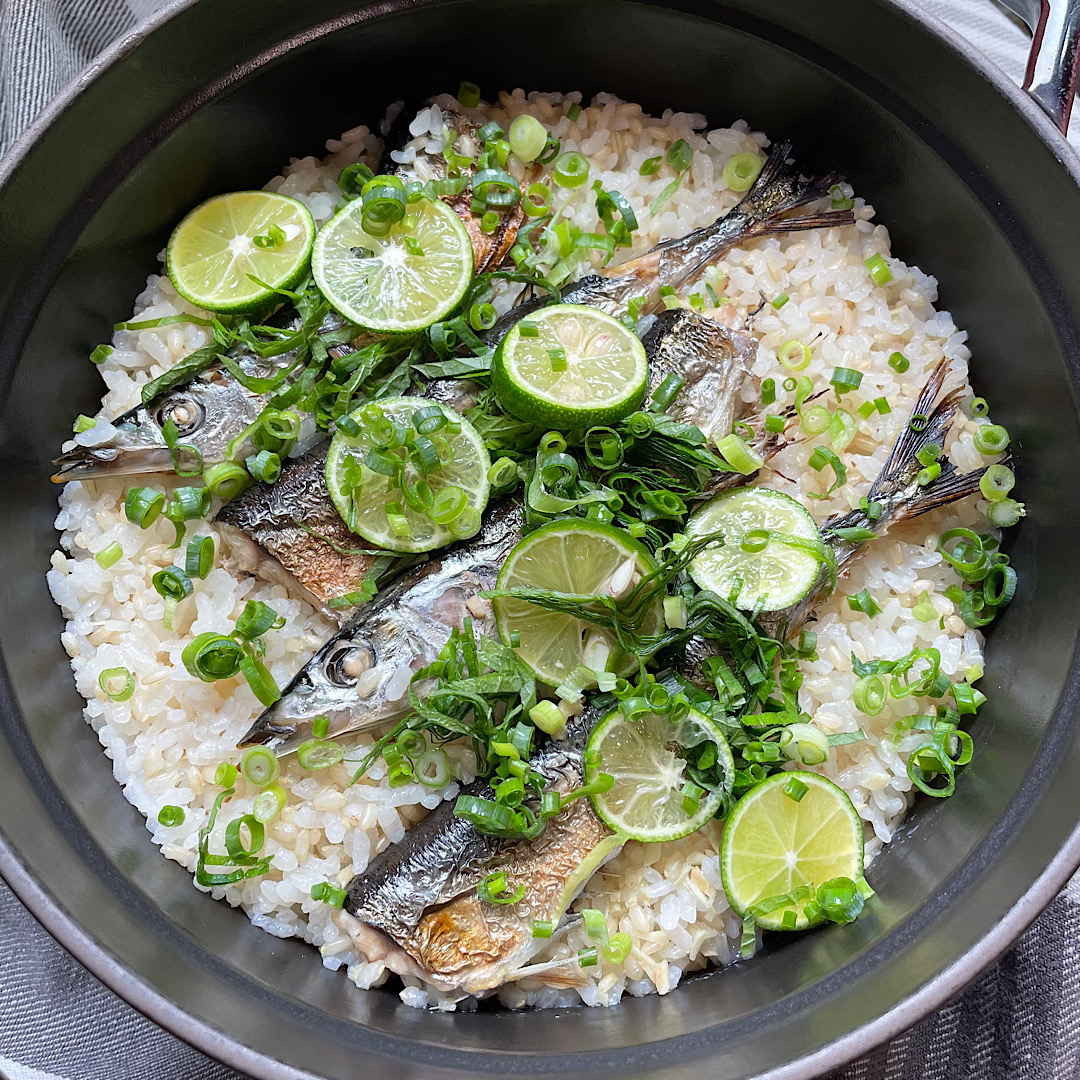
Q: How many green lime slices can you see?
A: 8